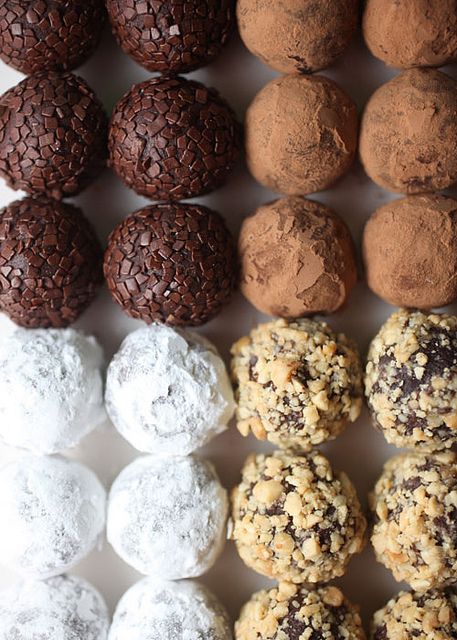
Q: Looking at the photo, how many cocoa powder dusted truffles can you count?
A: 6